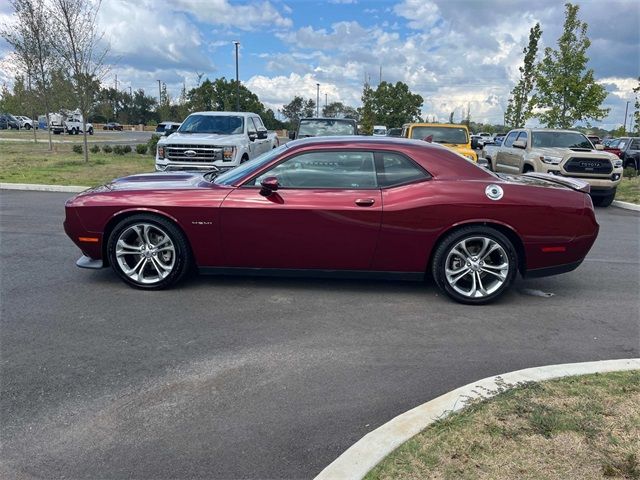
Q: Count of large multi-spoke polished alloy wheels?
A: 2